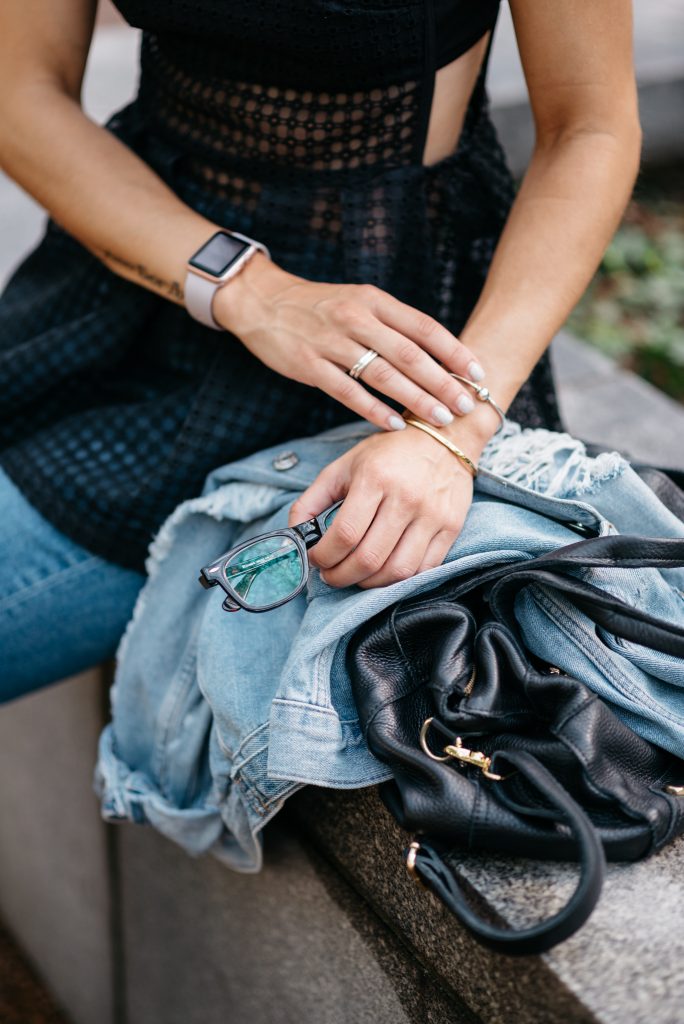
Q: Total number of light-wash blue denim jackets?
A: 1